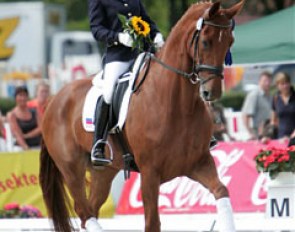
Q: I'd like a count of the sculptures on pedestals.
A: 0